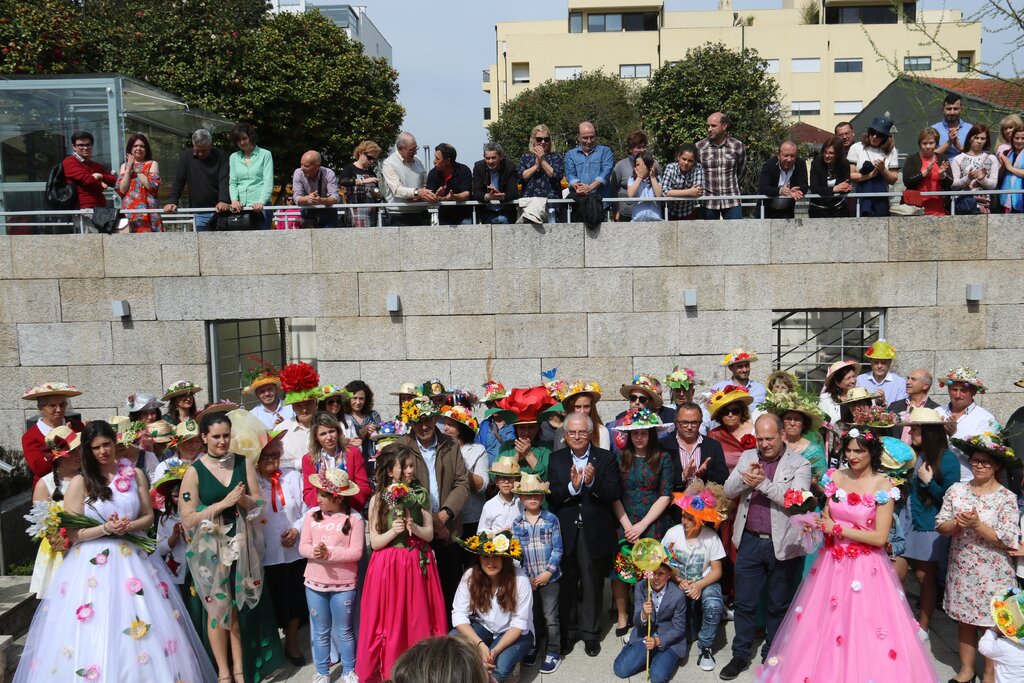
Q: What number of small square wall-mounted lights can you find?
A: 4